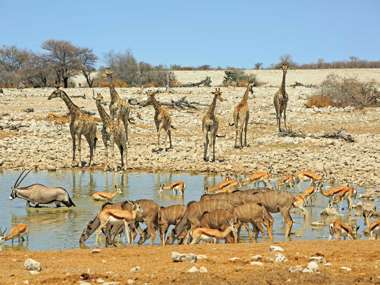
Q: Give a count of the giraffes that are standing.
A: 7